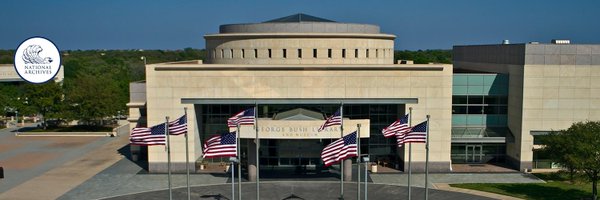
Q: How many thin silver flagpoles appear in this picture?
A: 8